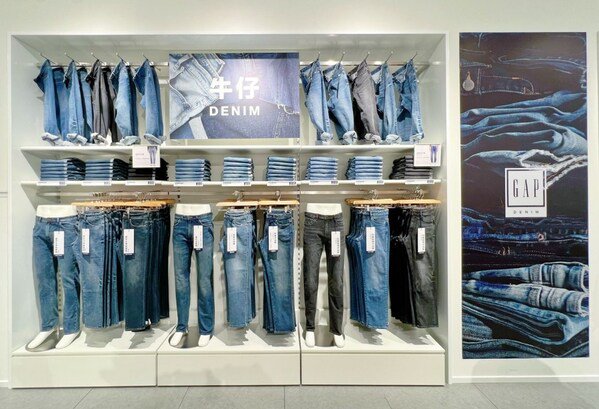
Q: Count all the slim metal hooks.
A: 10